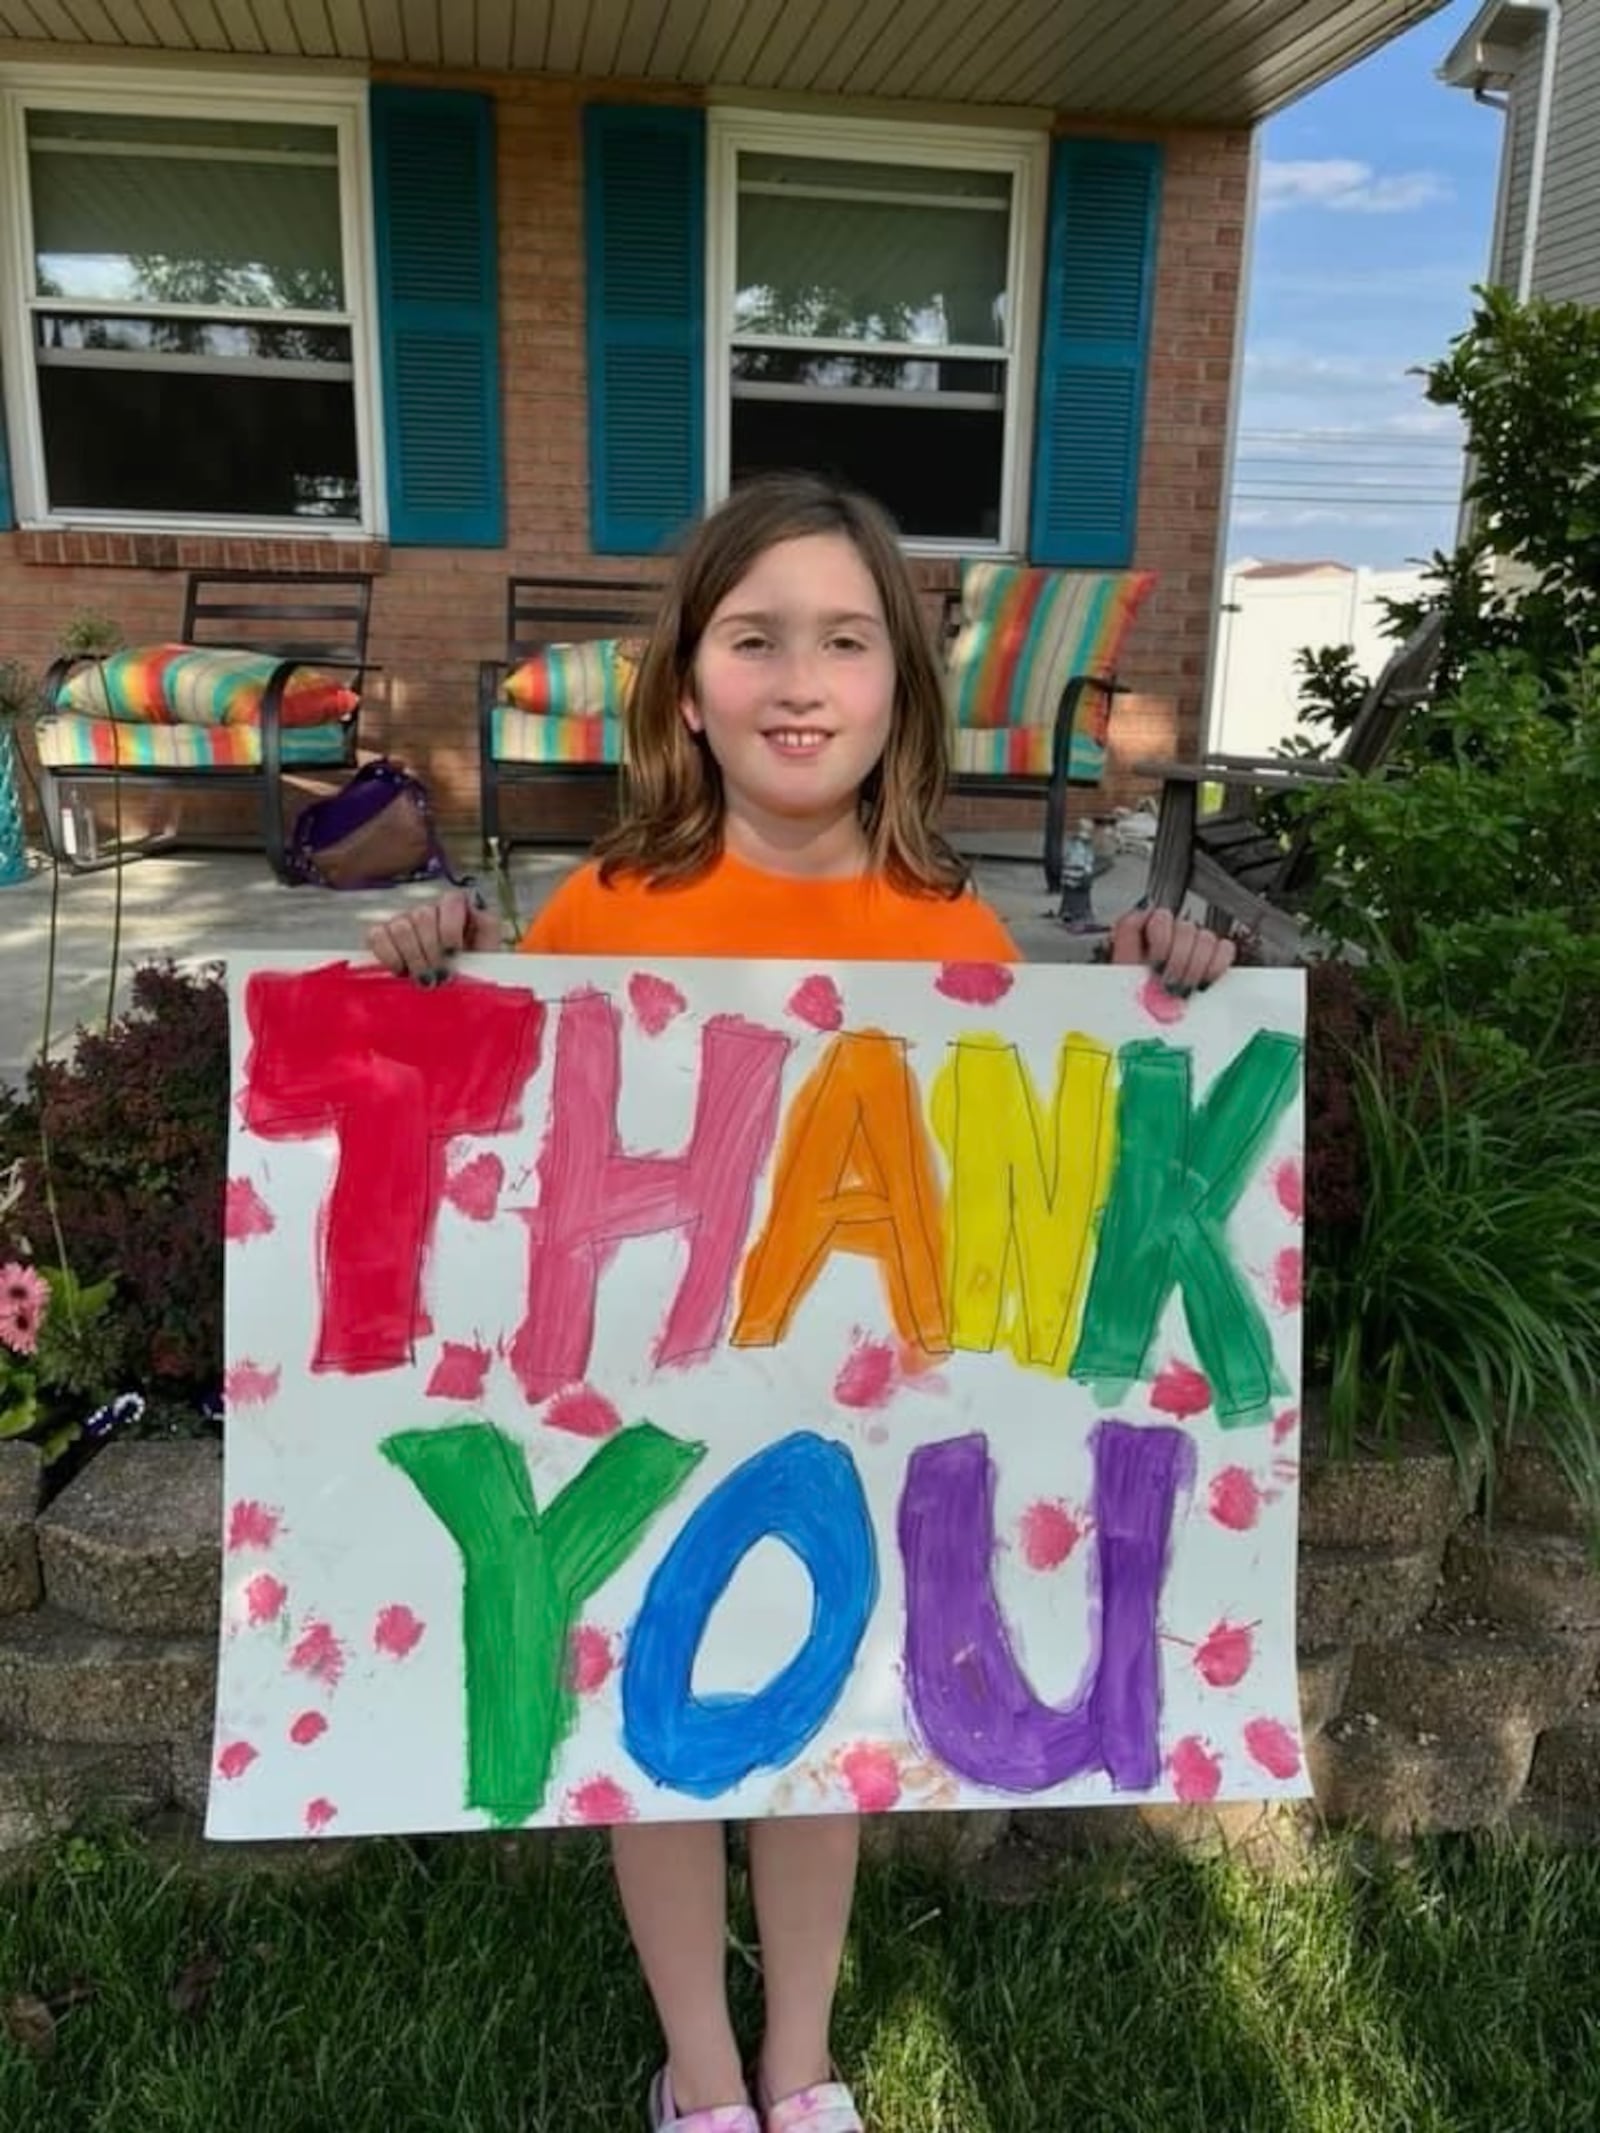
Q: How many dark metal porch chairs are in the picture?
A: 3